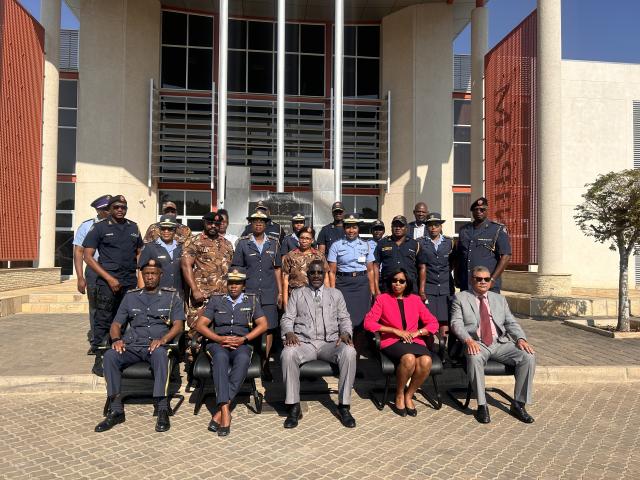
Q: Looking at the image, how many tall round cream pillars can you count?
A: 3